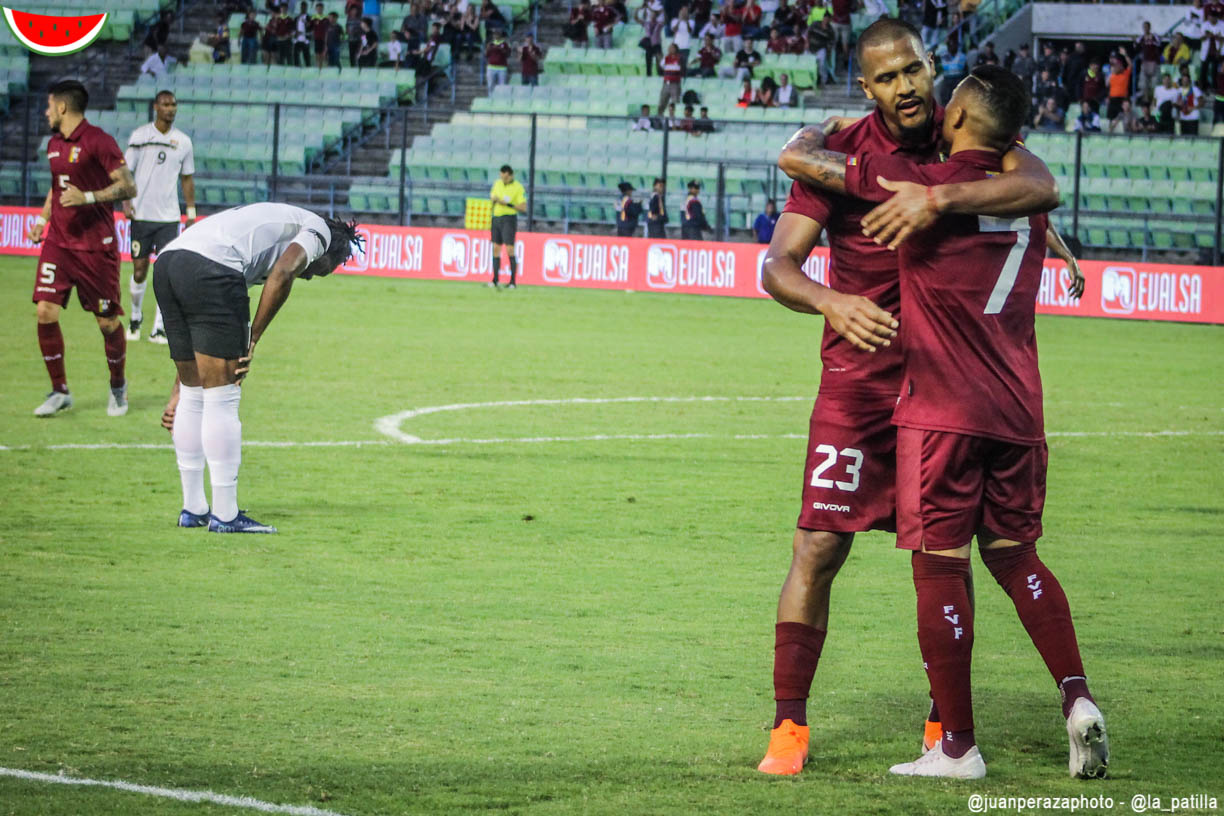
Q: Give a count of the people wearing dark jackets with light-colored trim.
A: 3